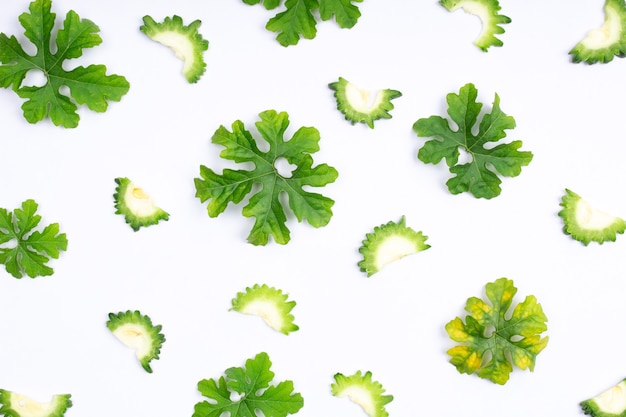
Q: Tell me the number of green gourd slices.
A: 12